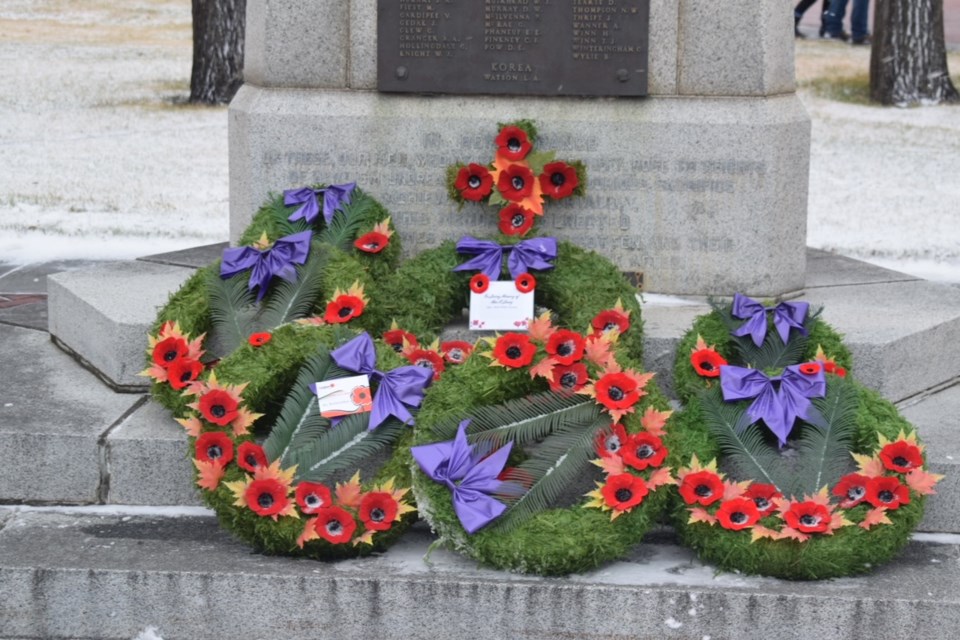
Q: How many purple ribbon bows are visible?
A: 7